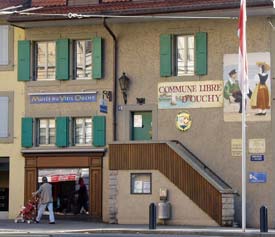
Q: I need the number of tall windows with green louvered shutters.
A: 5